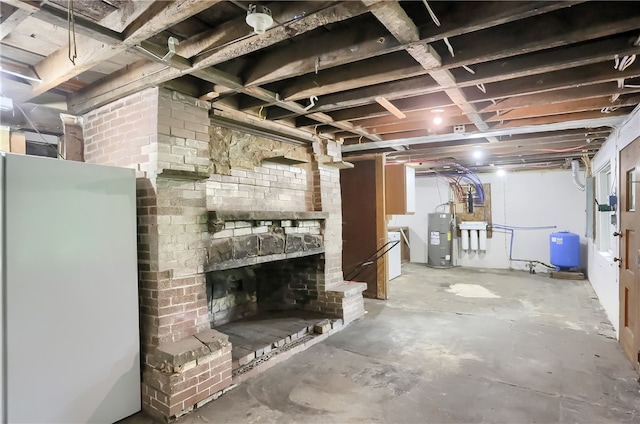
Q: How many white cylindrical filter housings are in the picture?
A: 3